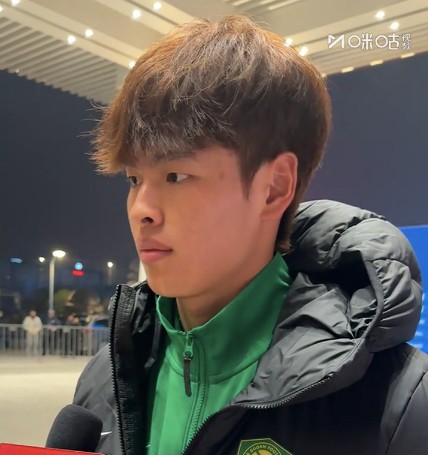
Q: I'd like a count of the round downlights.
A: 11